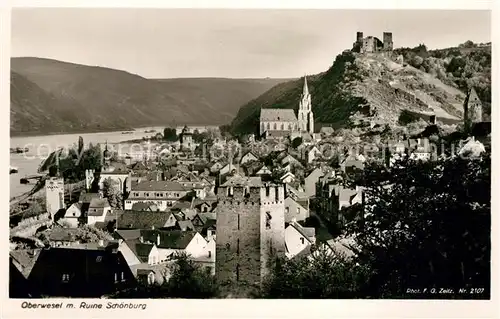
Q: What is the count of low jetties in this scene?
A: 1